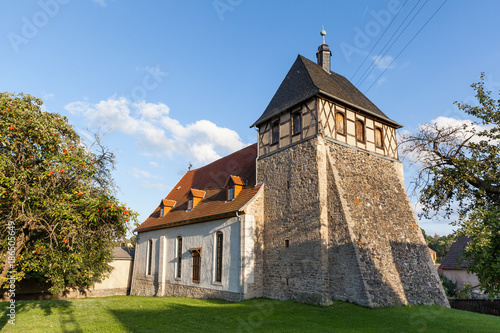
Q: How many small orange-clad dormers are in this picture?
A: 3